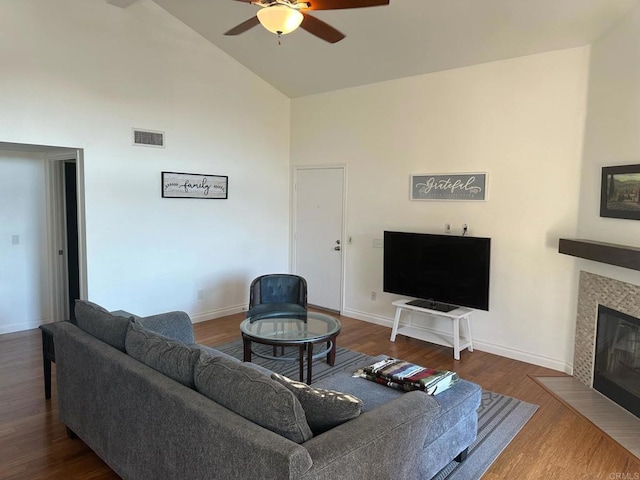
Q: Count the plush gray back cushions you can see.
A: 3